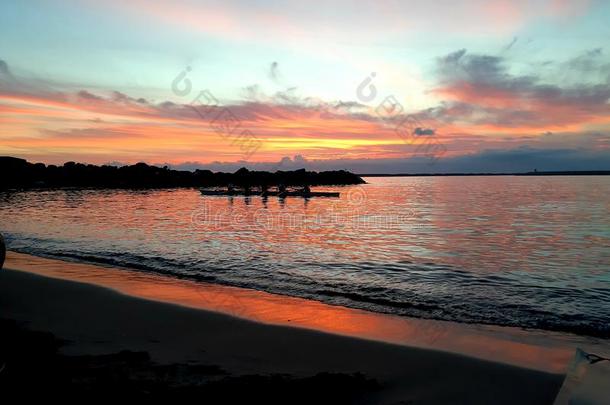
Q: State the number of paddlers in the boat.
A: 5